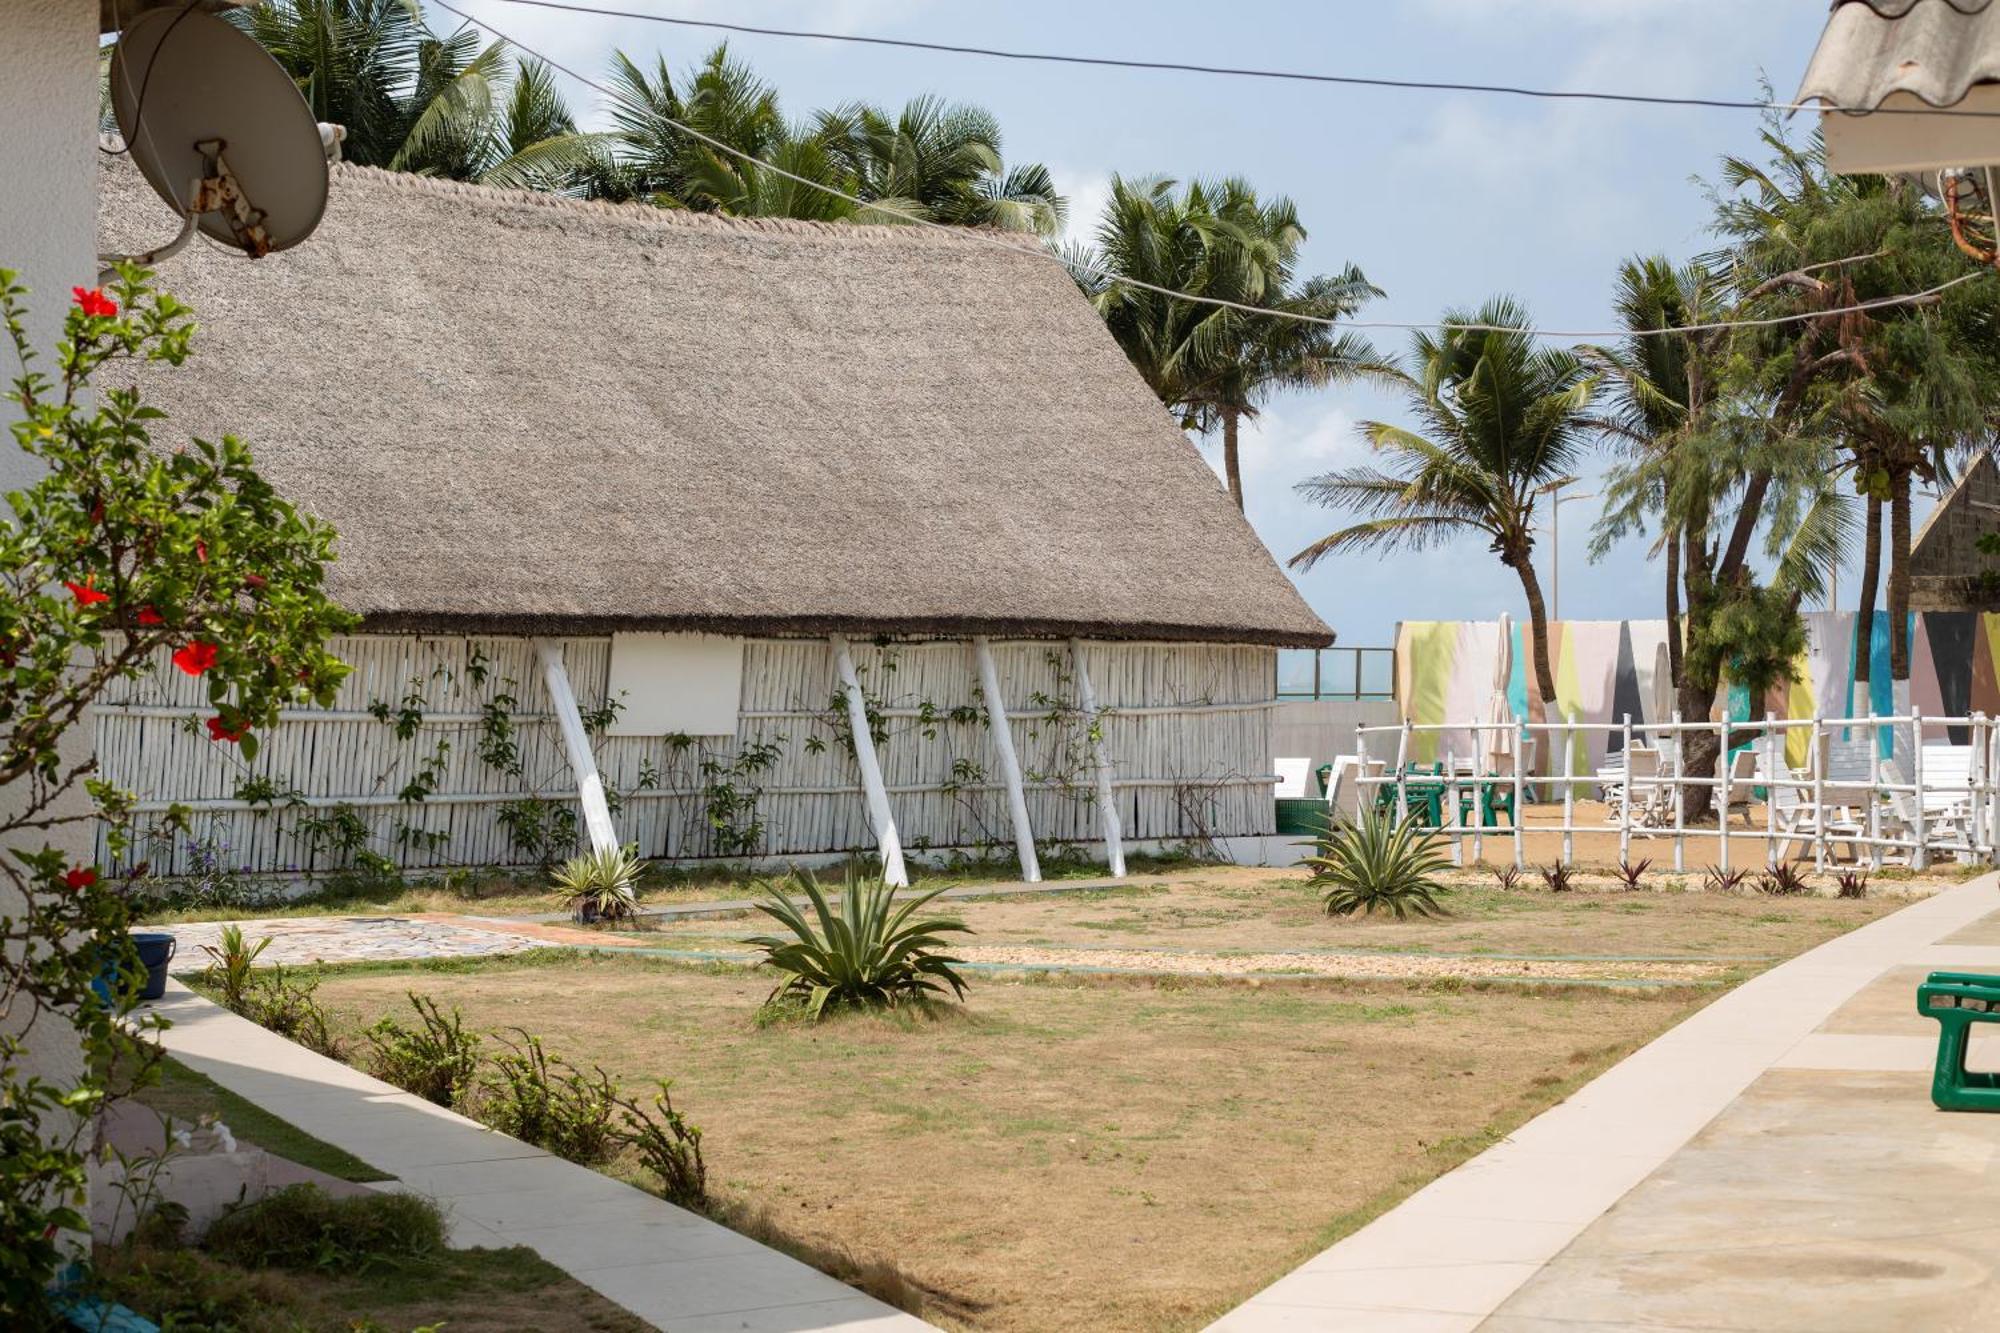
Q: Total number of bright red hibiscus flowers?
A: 6